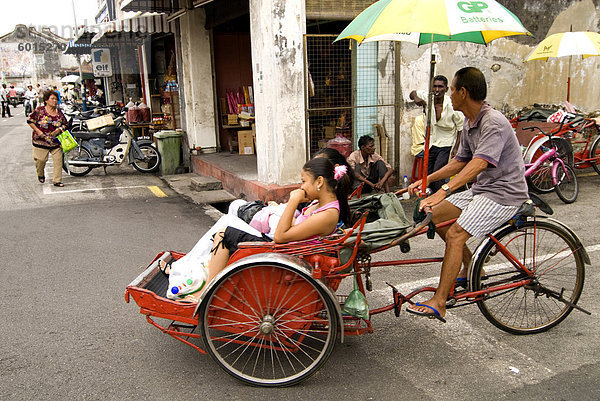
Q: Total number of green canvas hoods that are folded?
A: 1